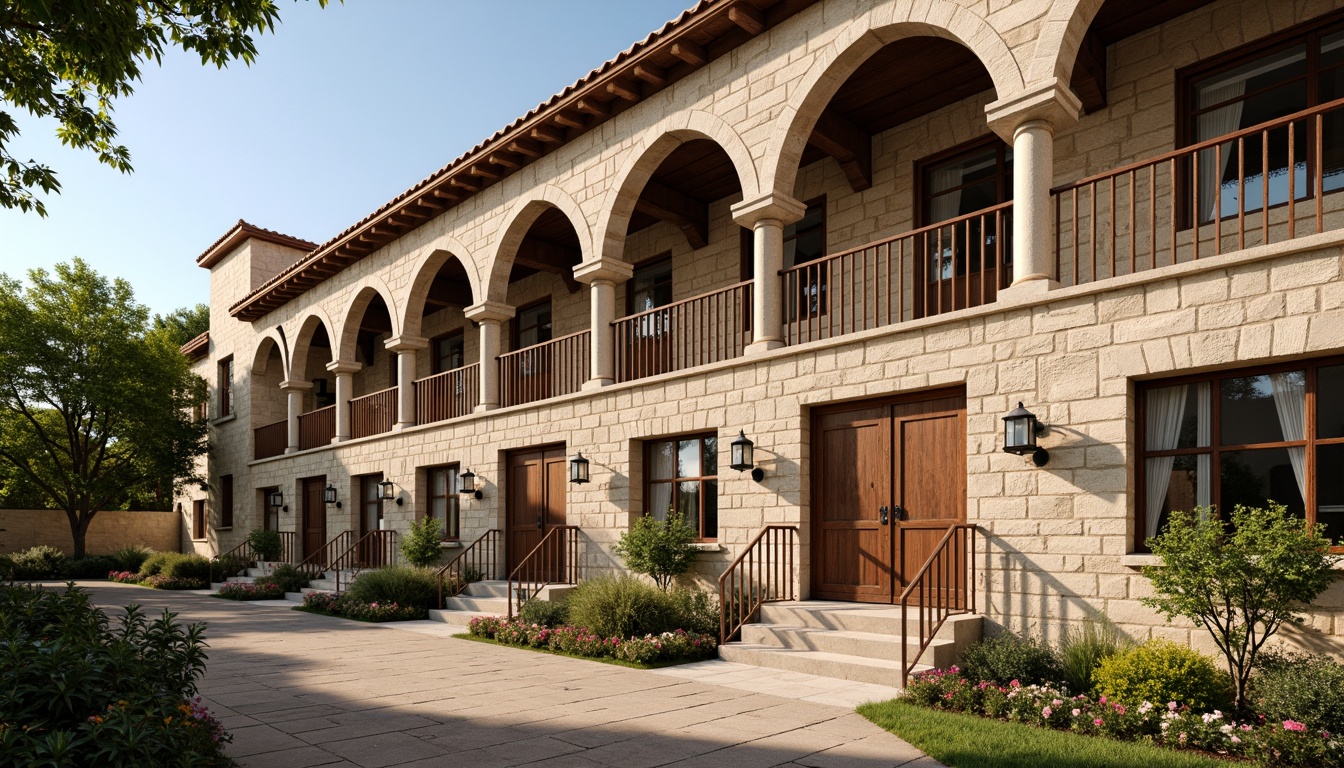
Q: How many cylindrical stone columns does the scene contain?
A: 7